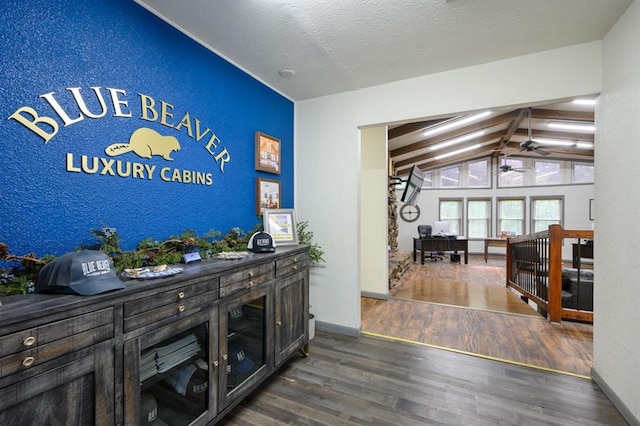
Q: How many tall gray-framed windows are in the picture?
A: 4